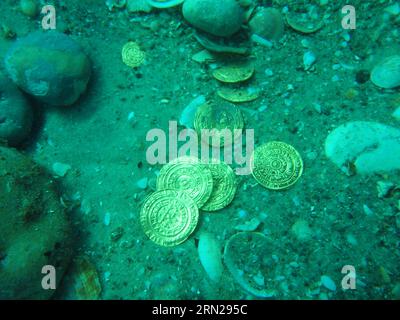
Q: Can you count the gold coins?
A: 8